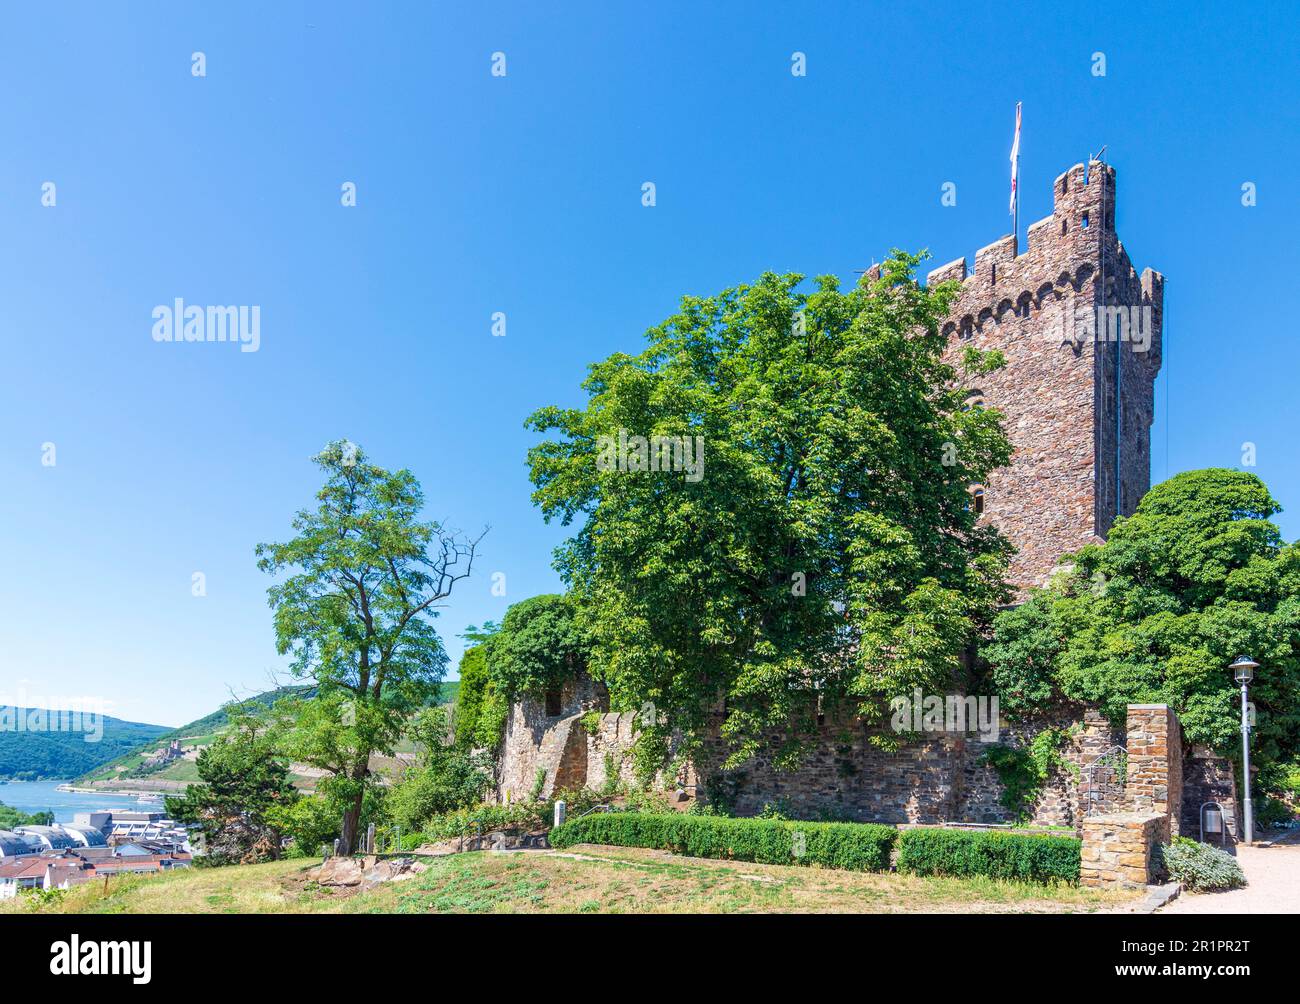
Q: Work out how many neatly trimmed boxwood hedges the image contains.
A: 2